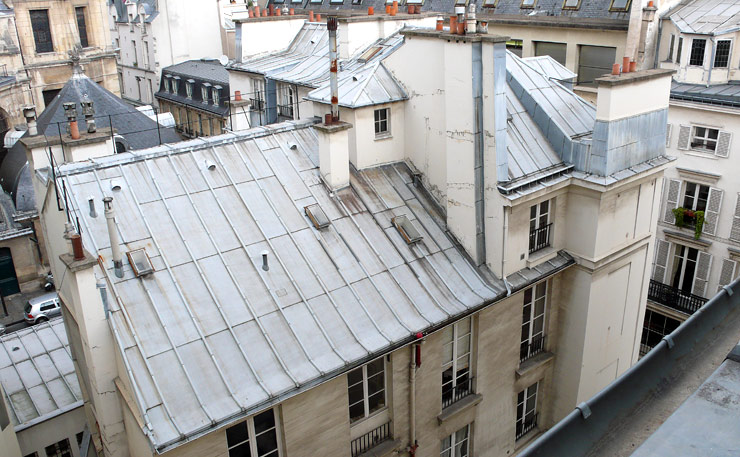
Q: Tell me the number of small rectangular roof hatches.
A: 3